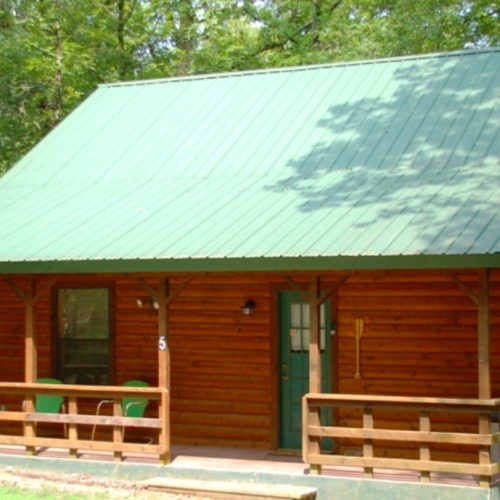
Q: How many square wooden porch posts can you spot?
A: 4